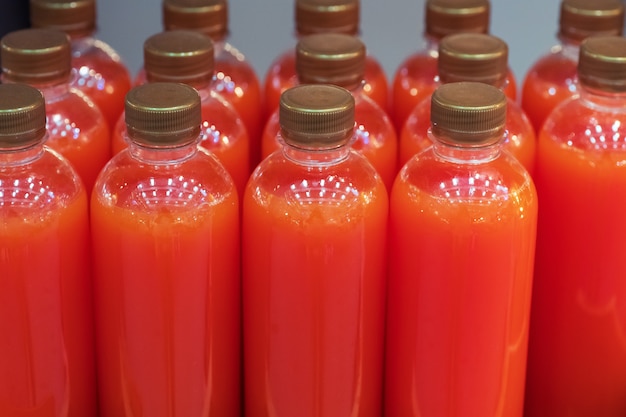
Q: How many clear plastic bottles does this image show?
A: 14